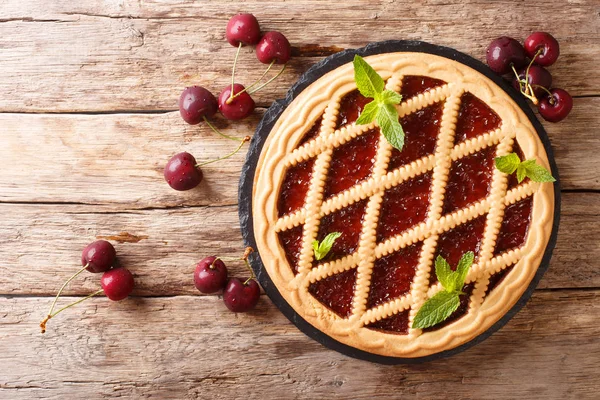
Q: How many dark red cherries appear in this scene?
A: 13